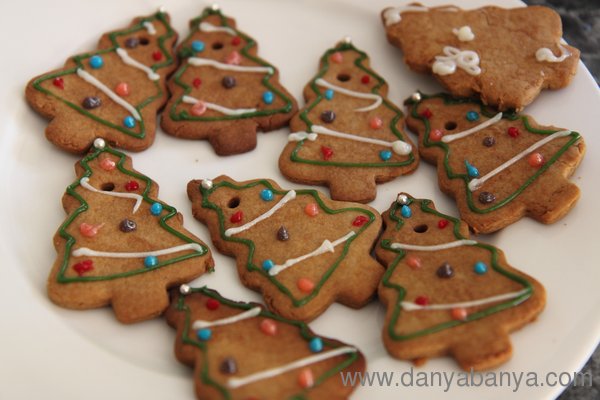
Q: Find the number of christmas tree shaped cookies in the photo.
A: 9